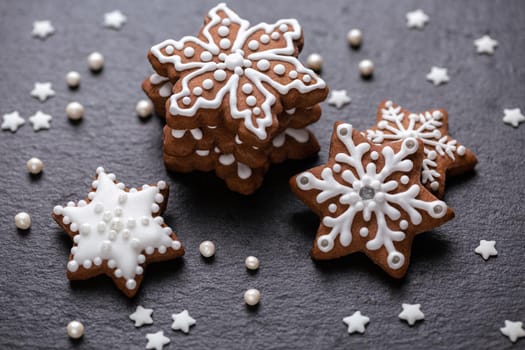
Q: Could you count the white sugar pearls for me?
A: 13